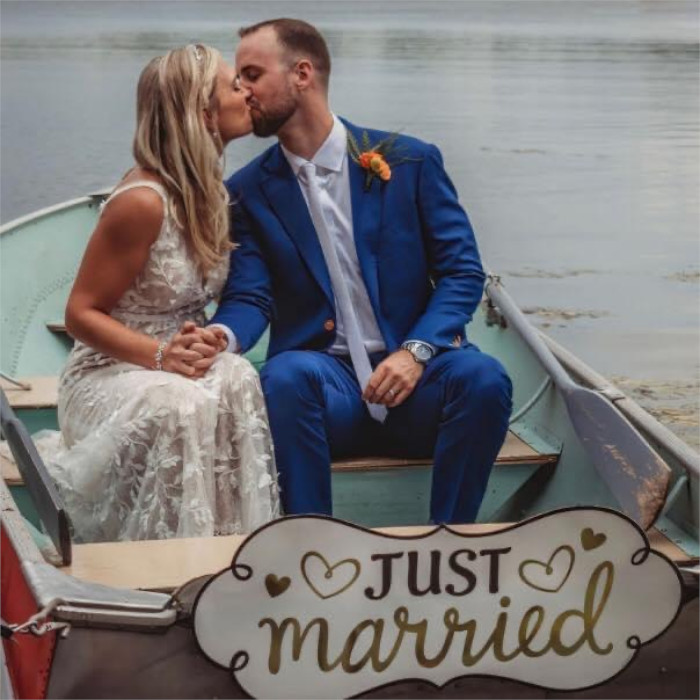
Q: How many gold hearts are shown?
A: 4